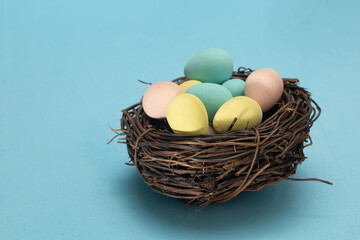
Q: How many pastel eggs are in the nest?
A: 8